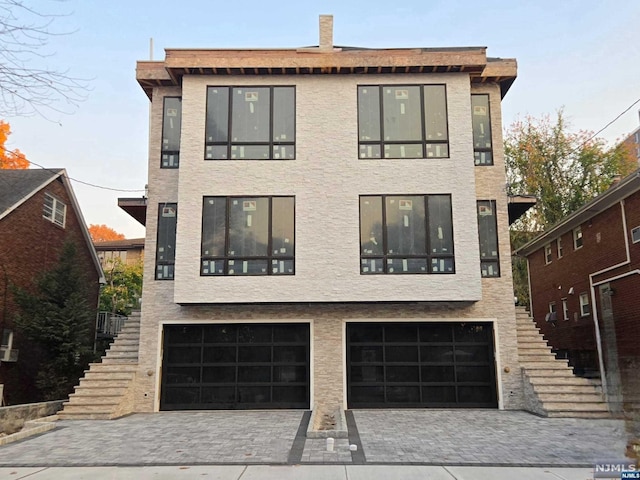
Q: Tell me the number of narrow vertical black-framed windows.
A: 4